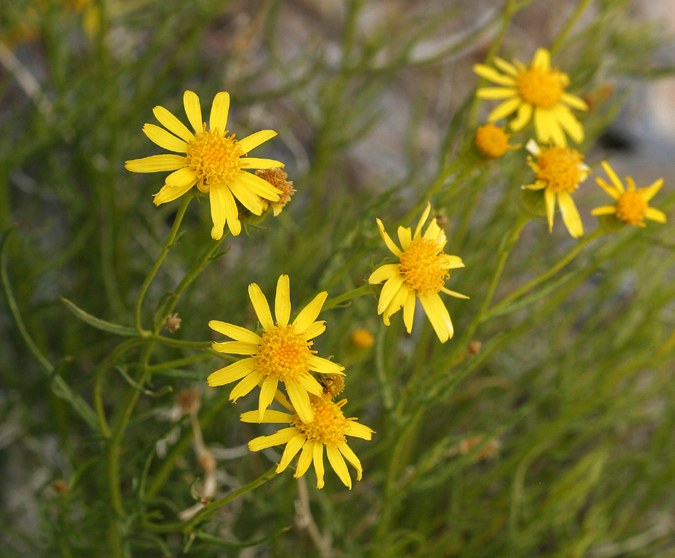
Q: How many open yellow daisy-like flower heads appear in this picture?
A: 7